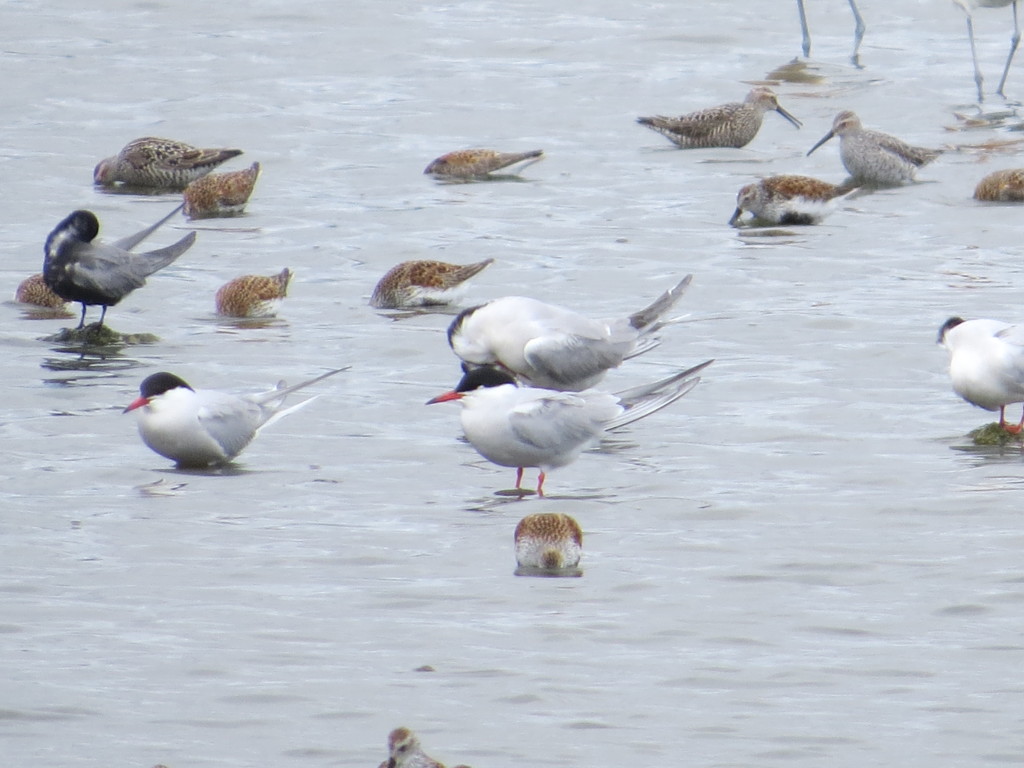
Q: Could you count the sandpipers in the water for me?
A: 12